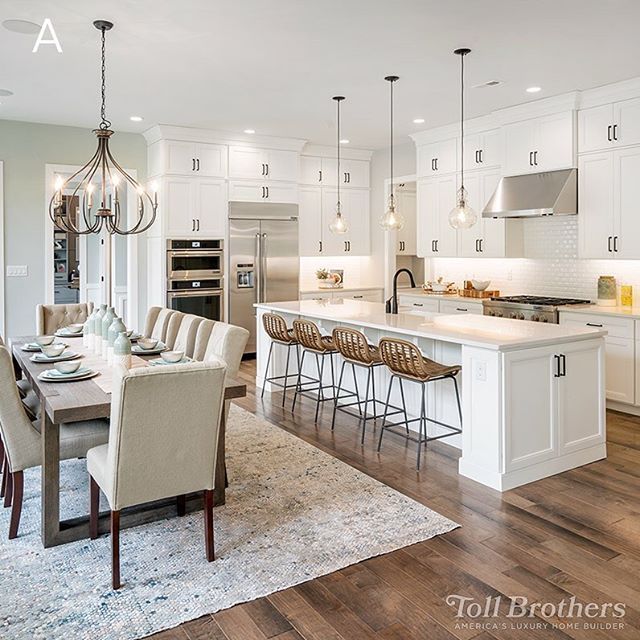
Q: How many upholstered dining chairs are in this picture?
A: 8